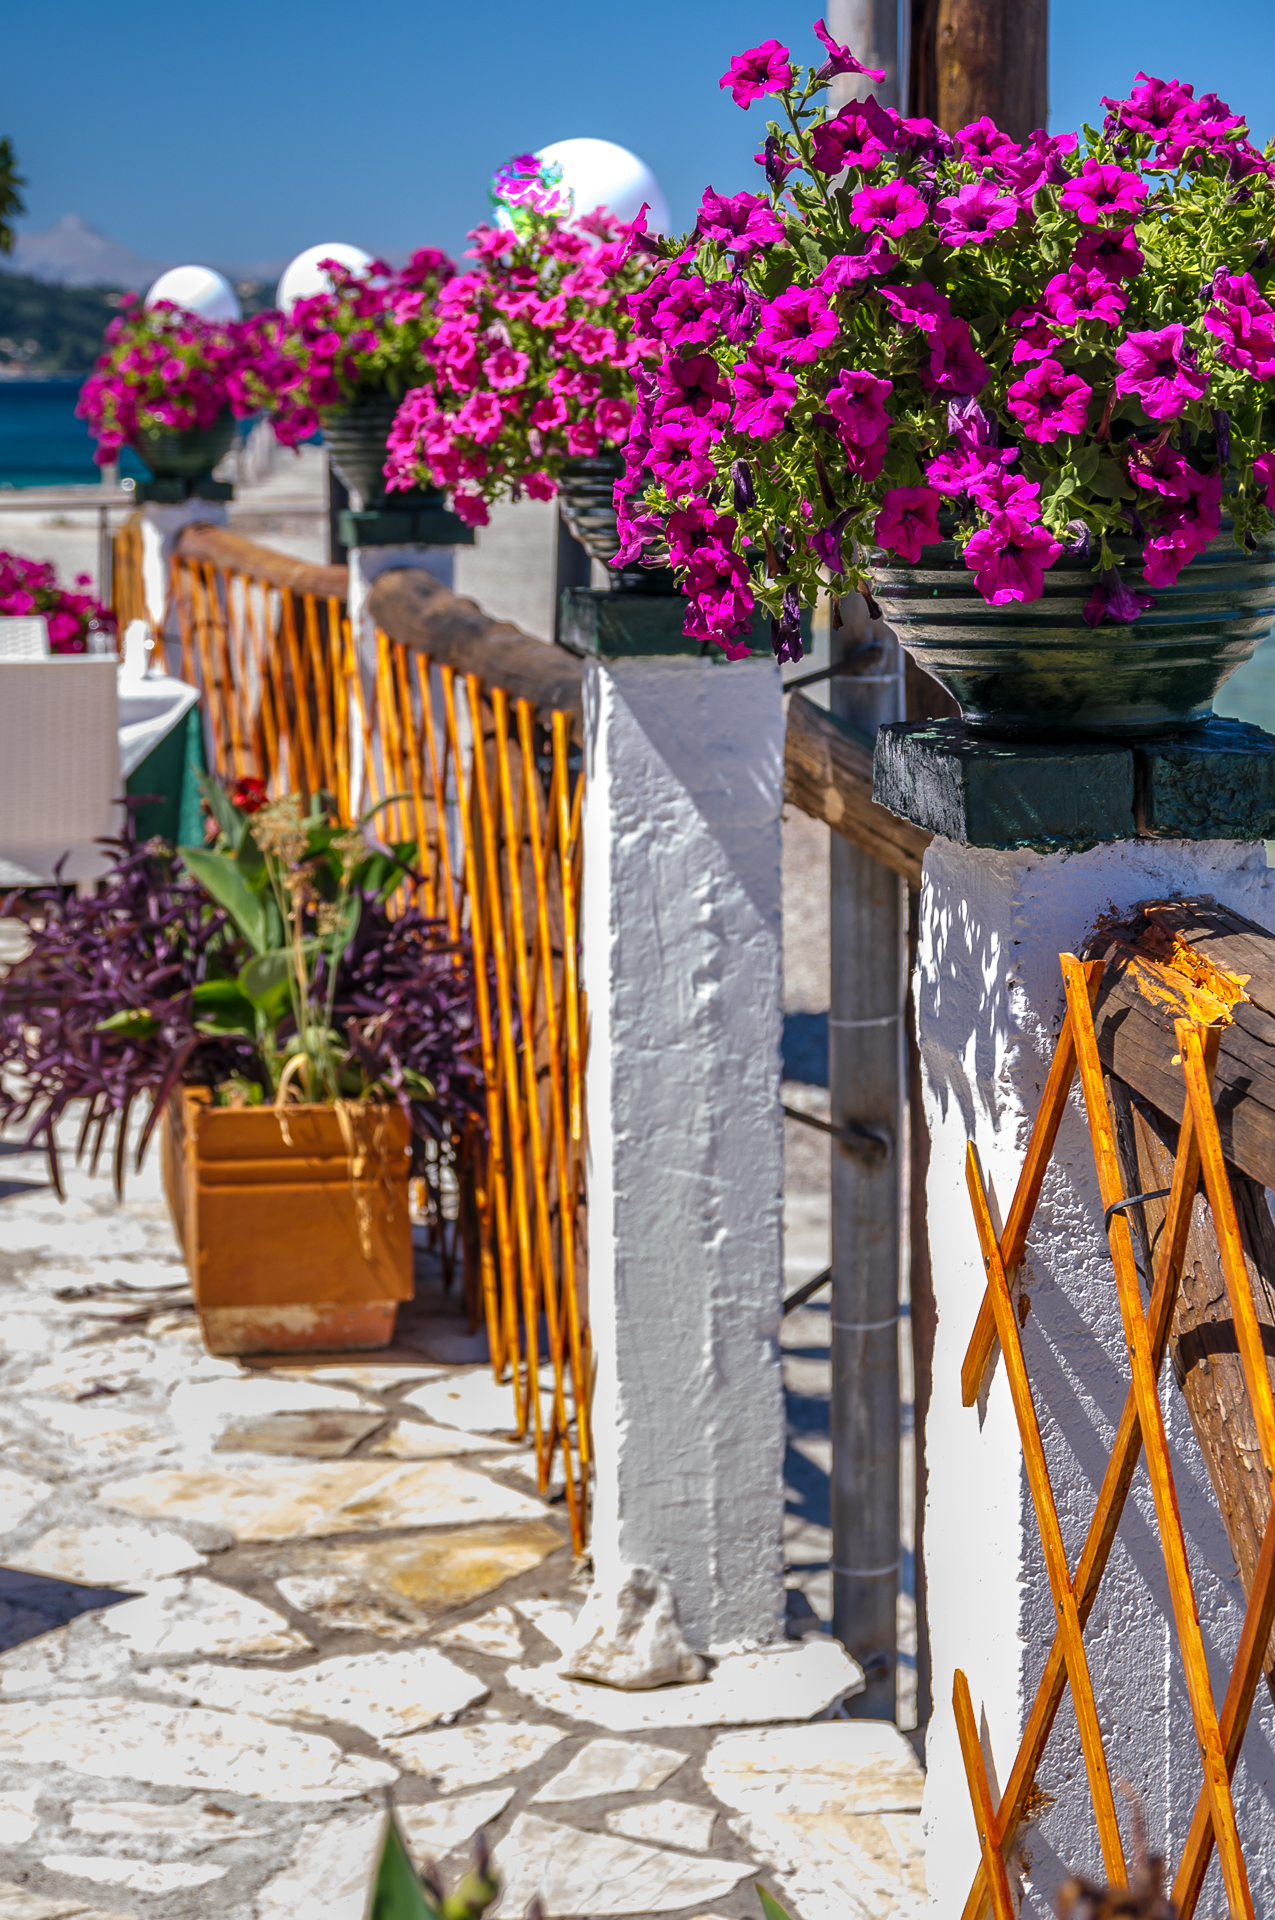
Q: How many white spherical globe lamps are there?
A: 3